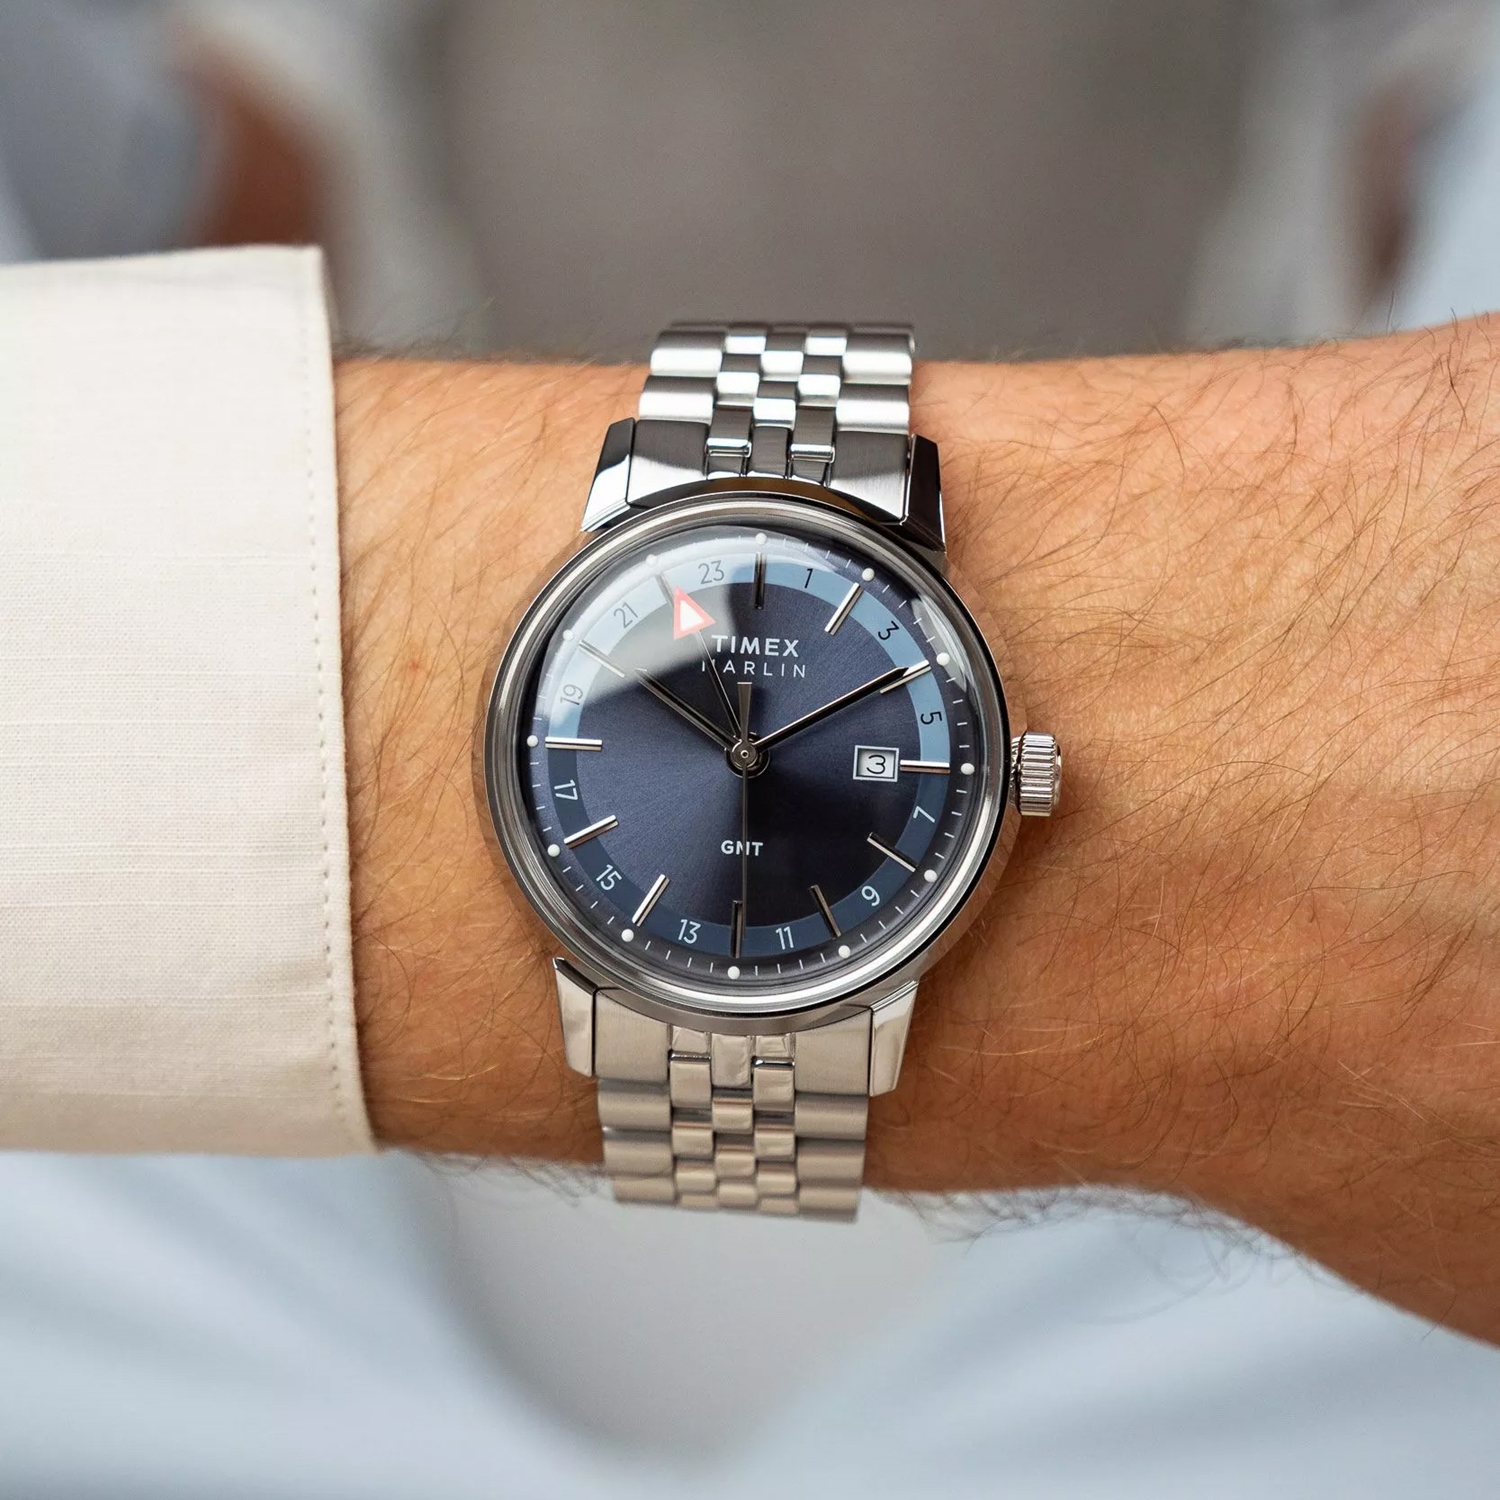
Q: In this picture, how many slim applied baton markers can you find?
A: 12